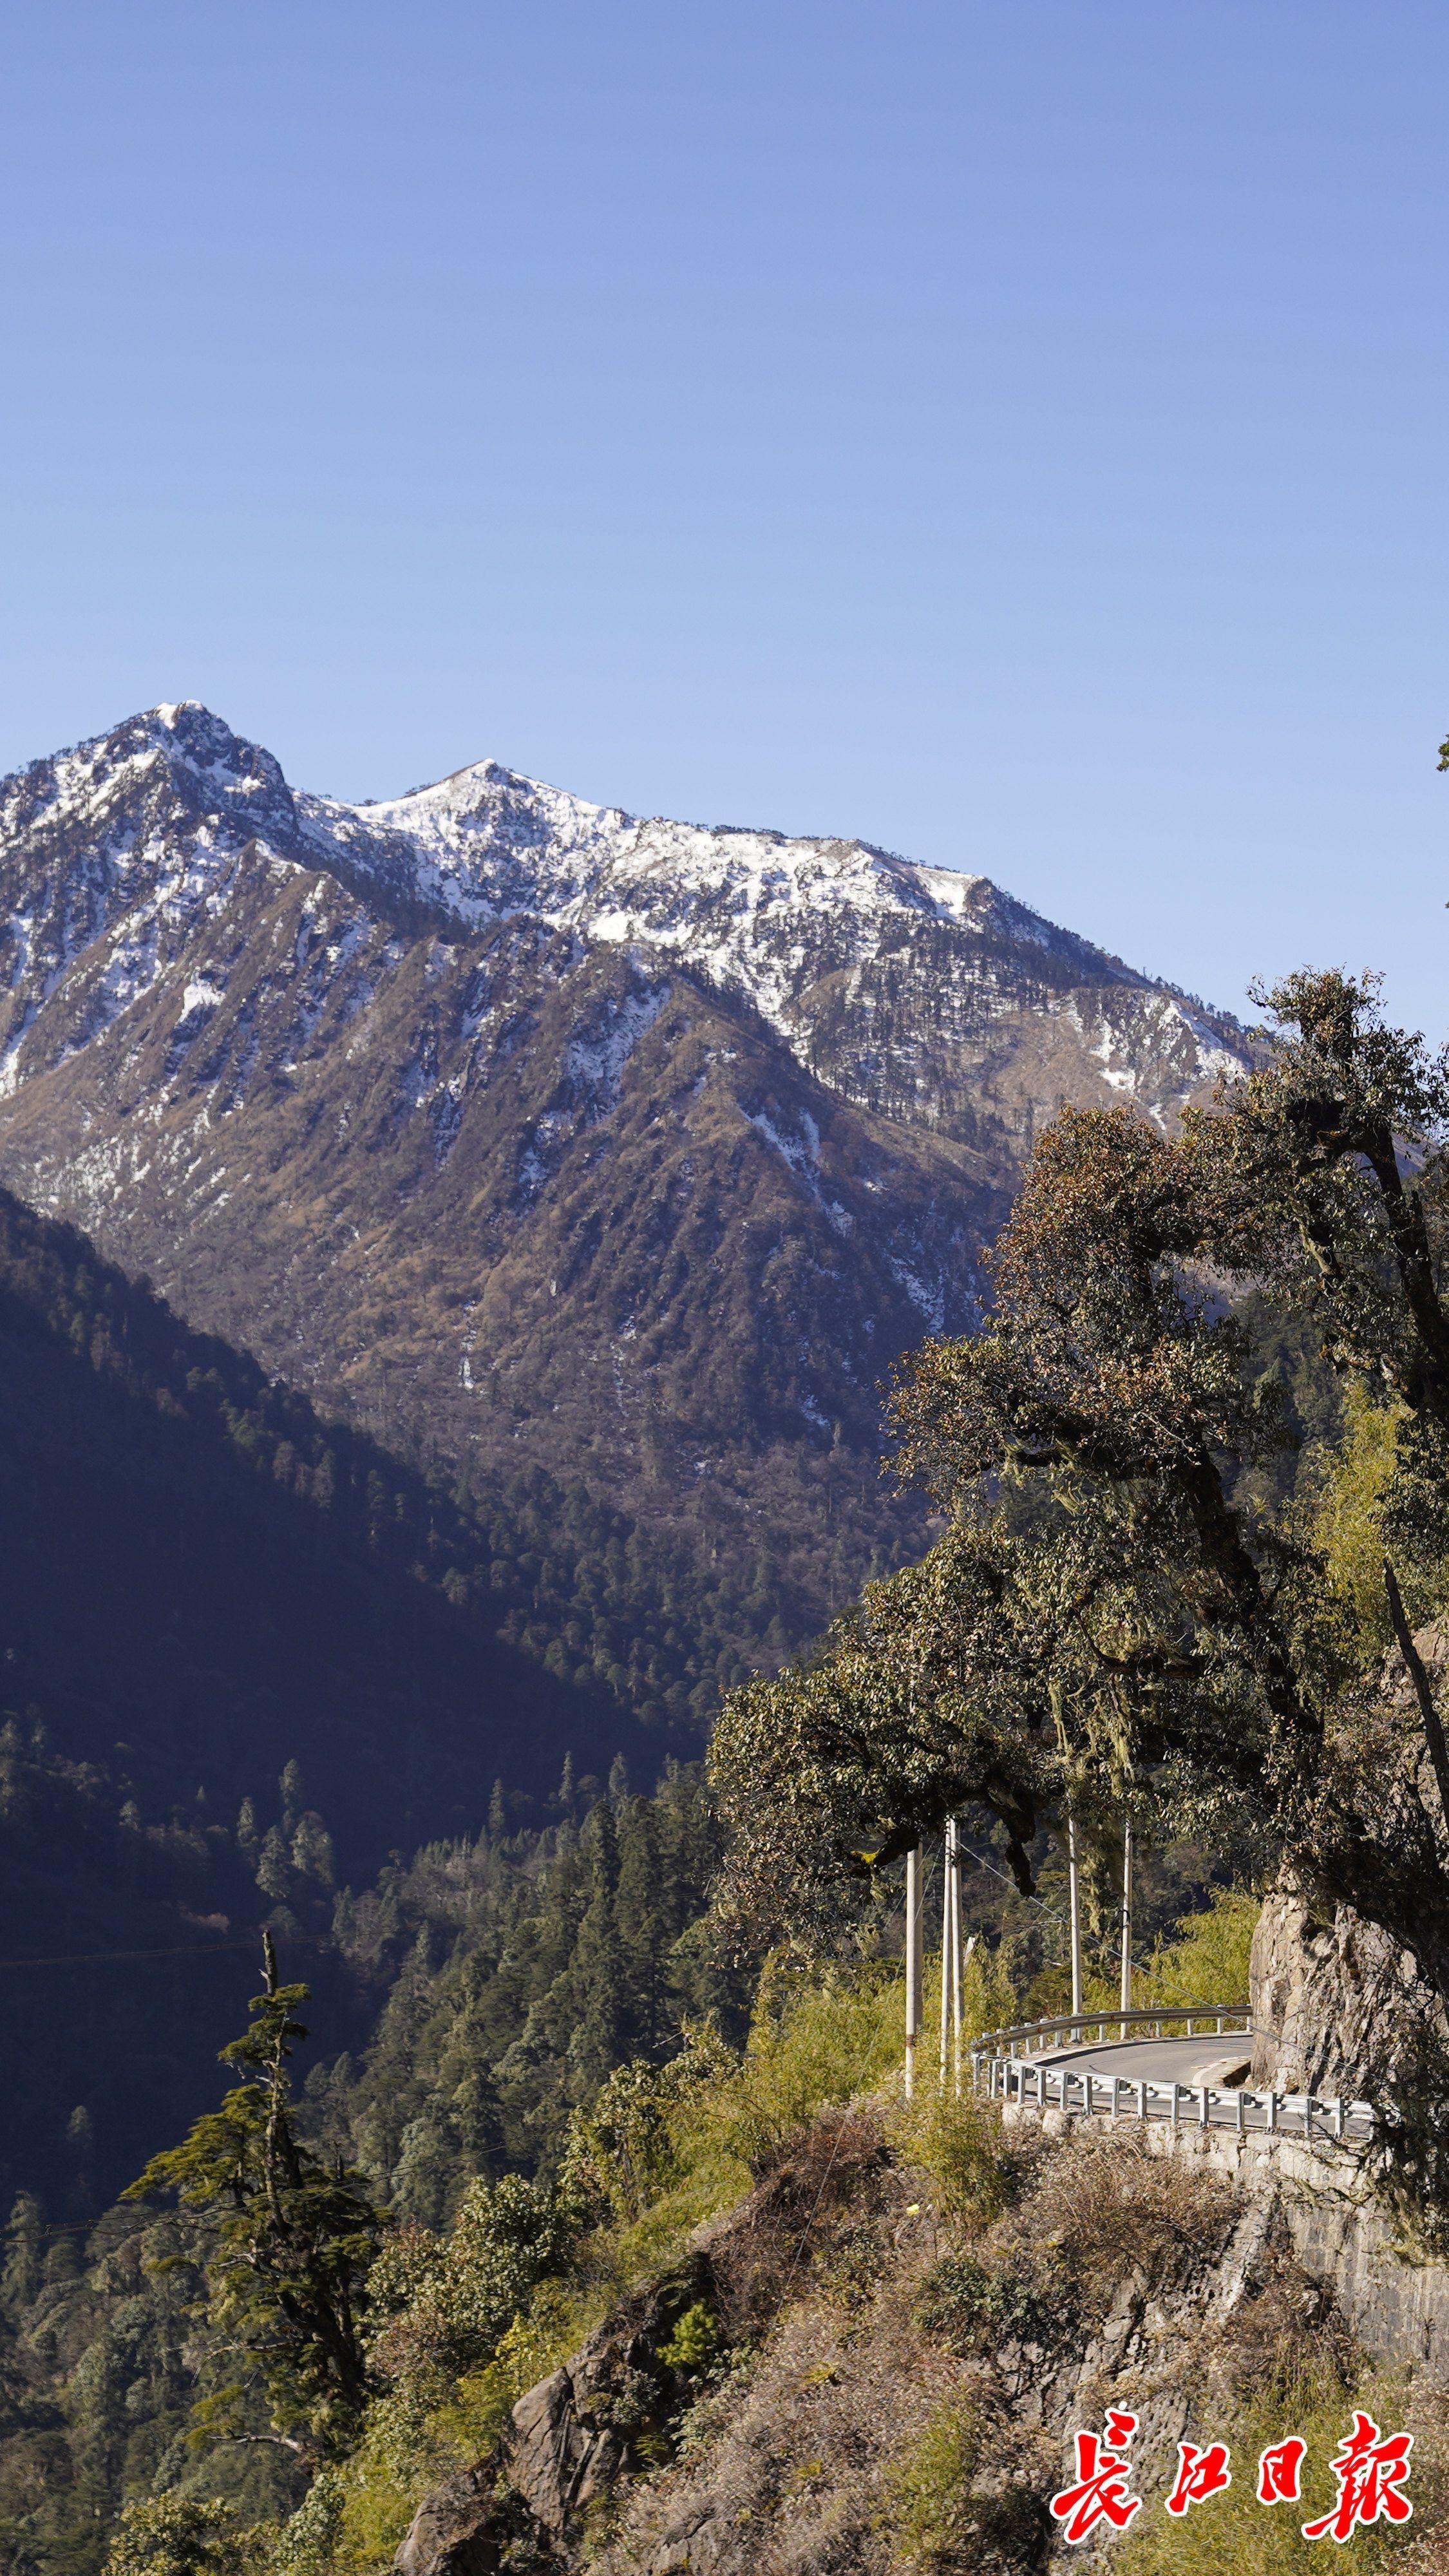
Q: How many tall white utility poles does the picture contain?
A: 5